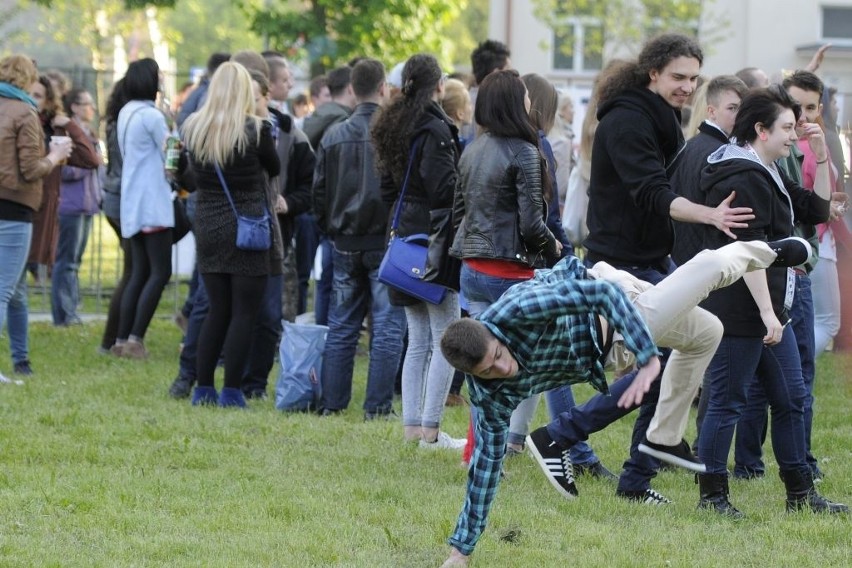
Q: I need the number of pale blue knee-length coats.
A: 1